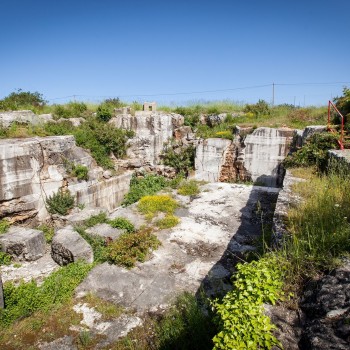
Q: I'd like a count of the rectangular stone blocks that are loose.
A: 2